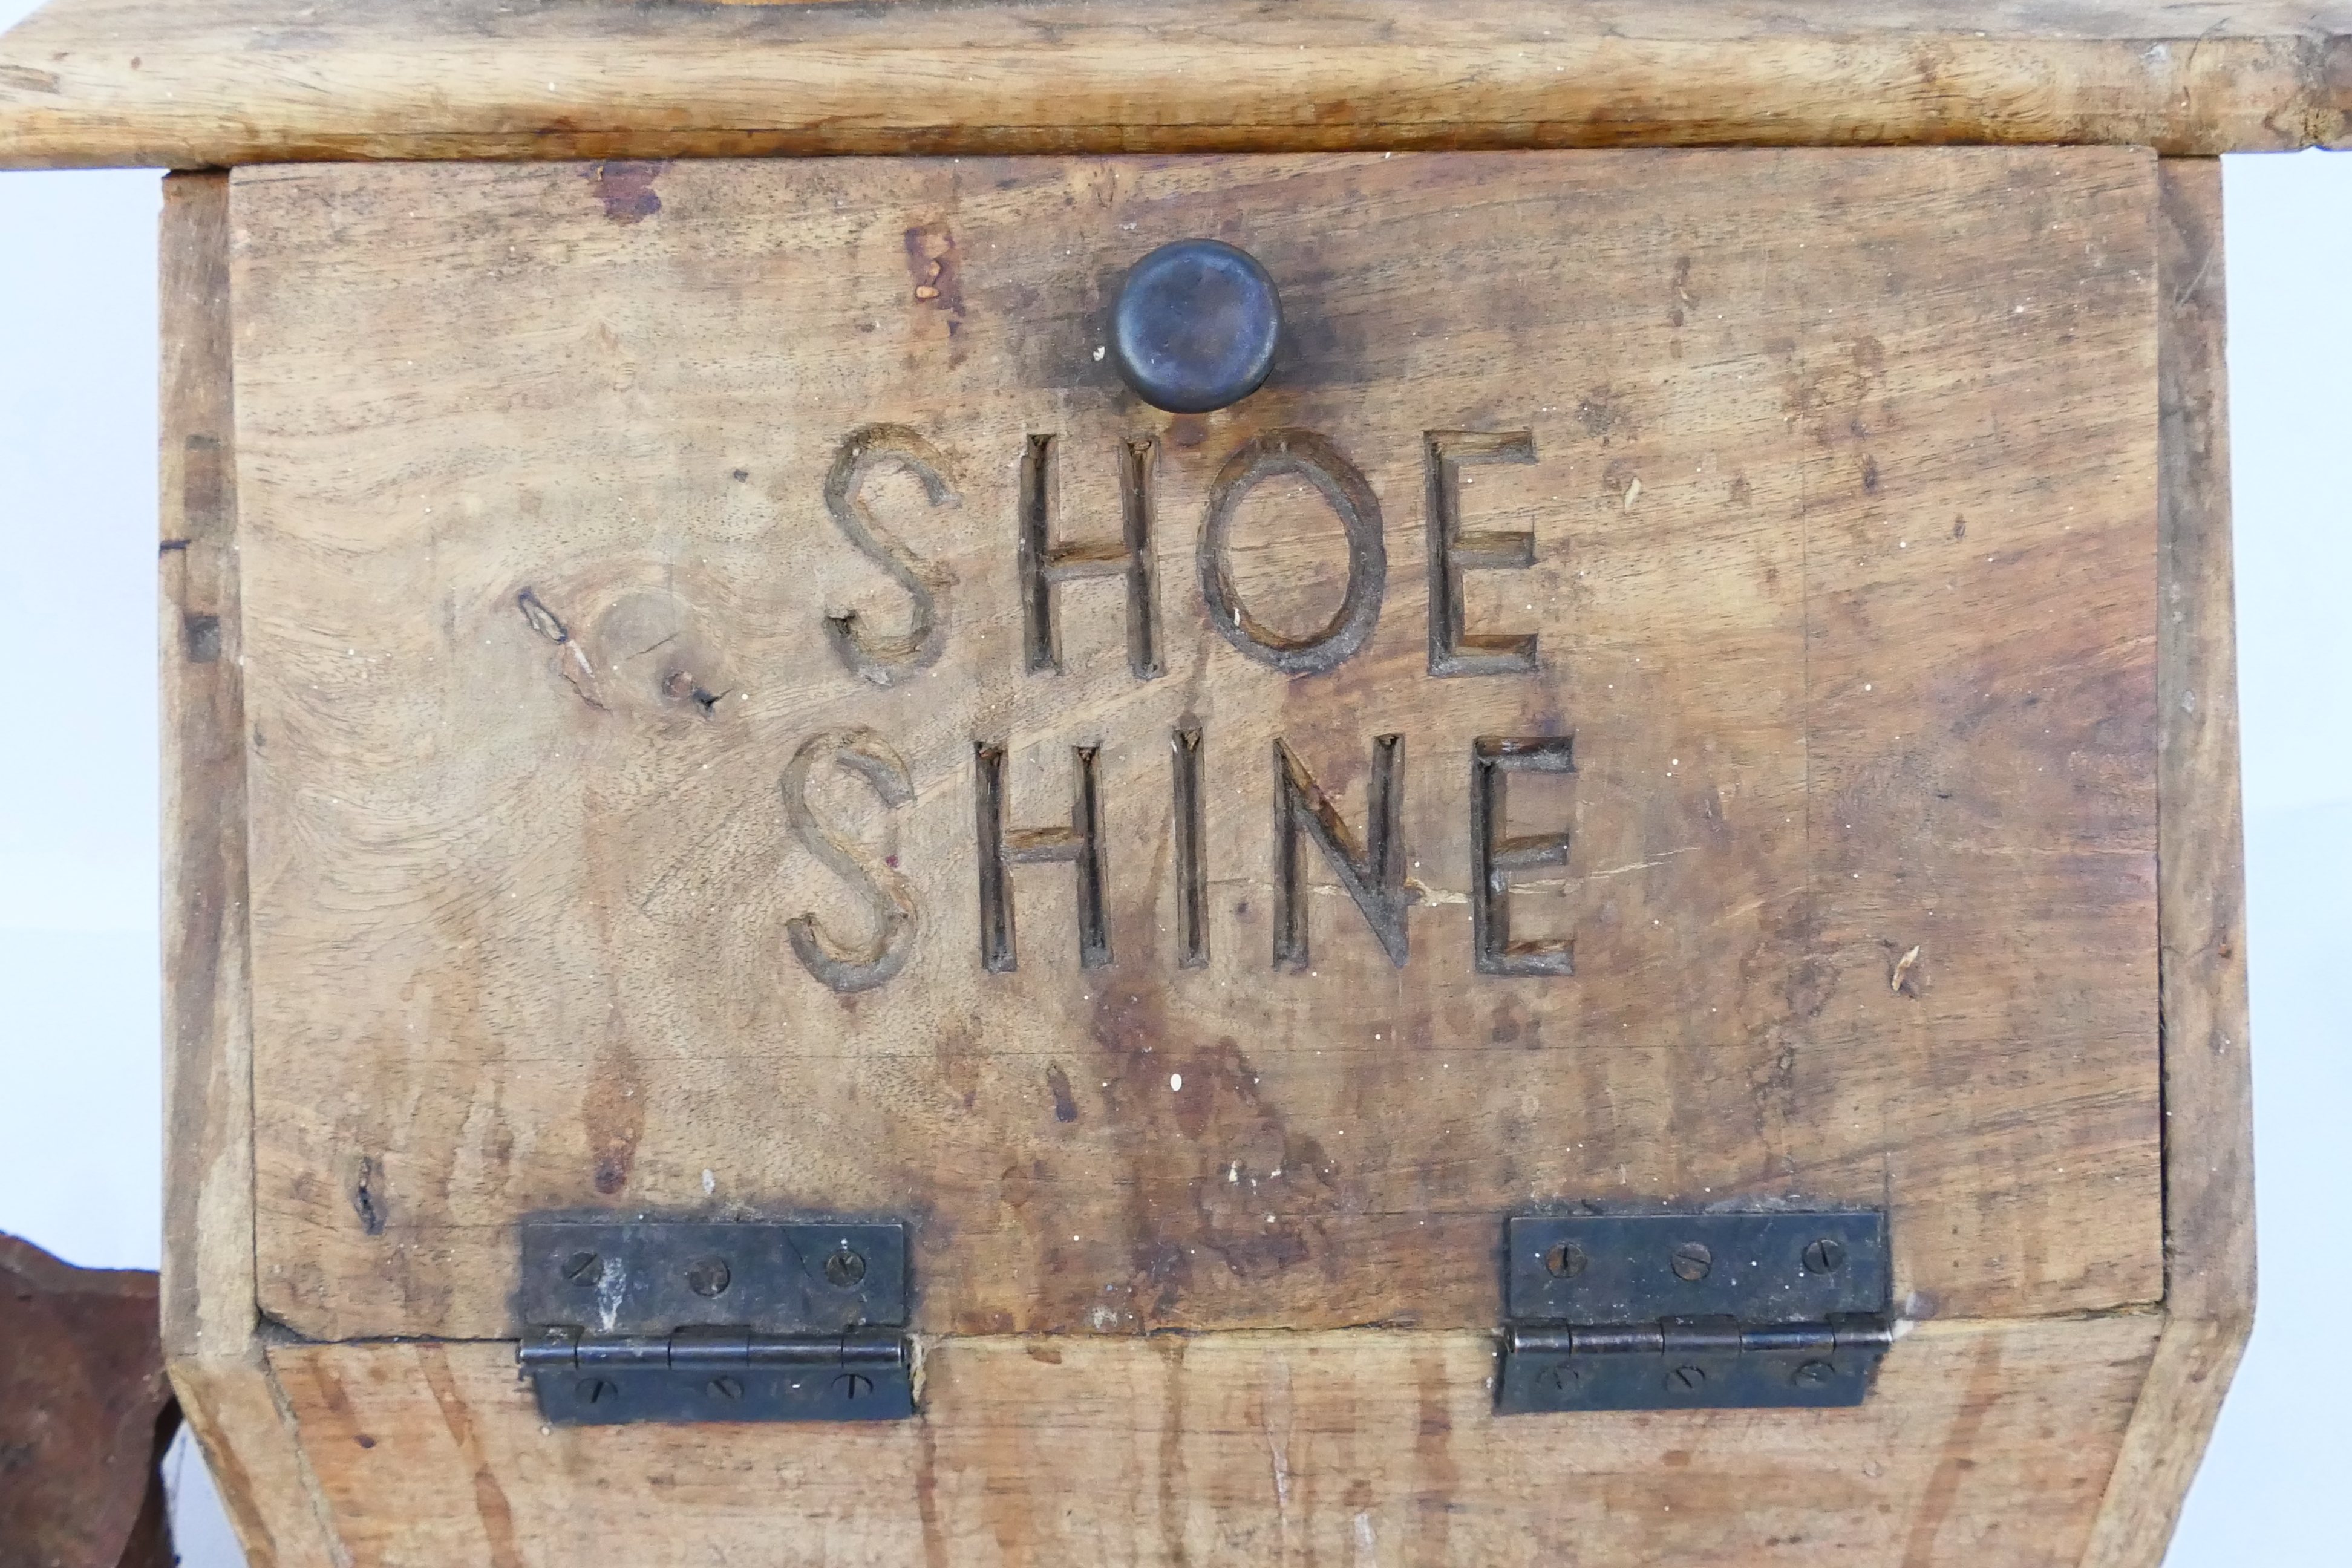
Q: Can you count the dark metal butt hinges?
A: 2